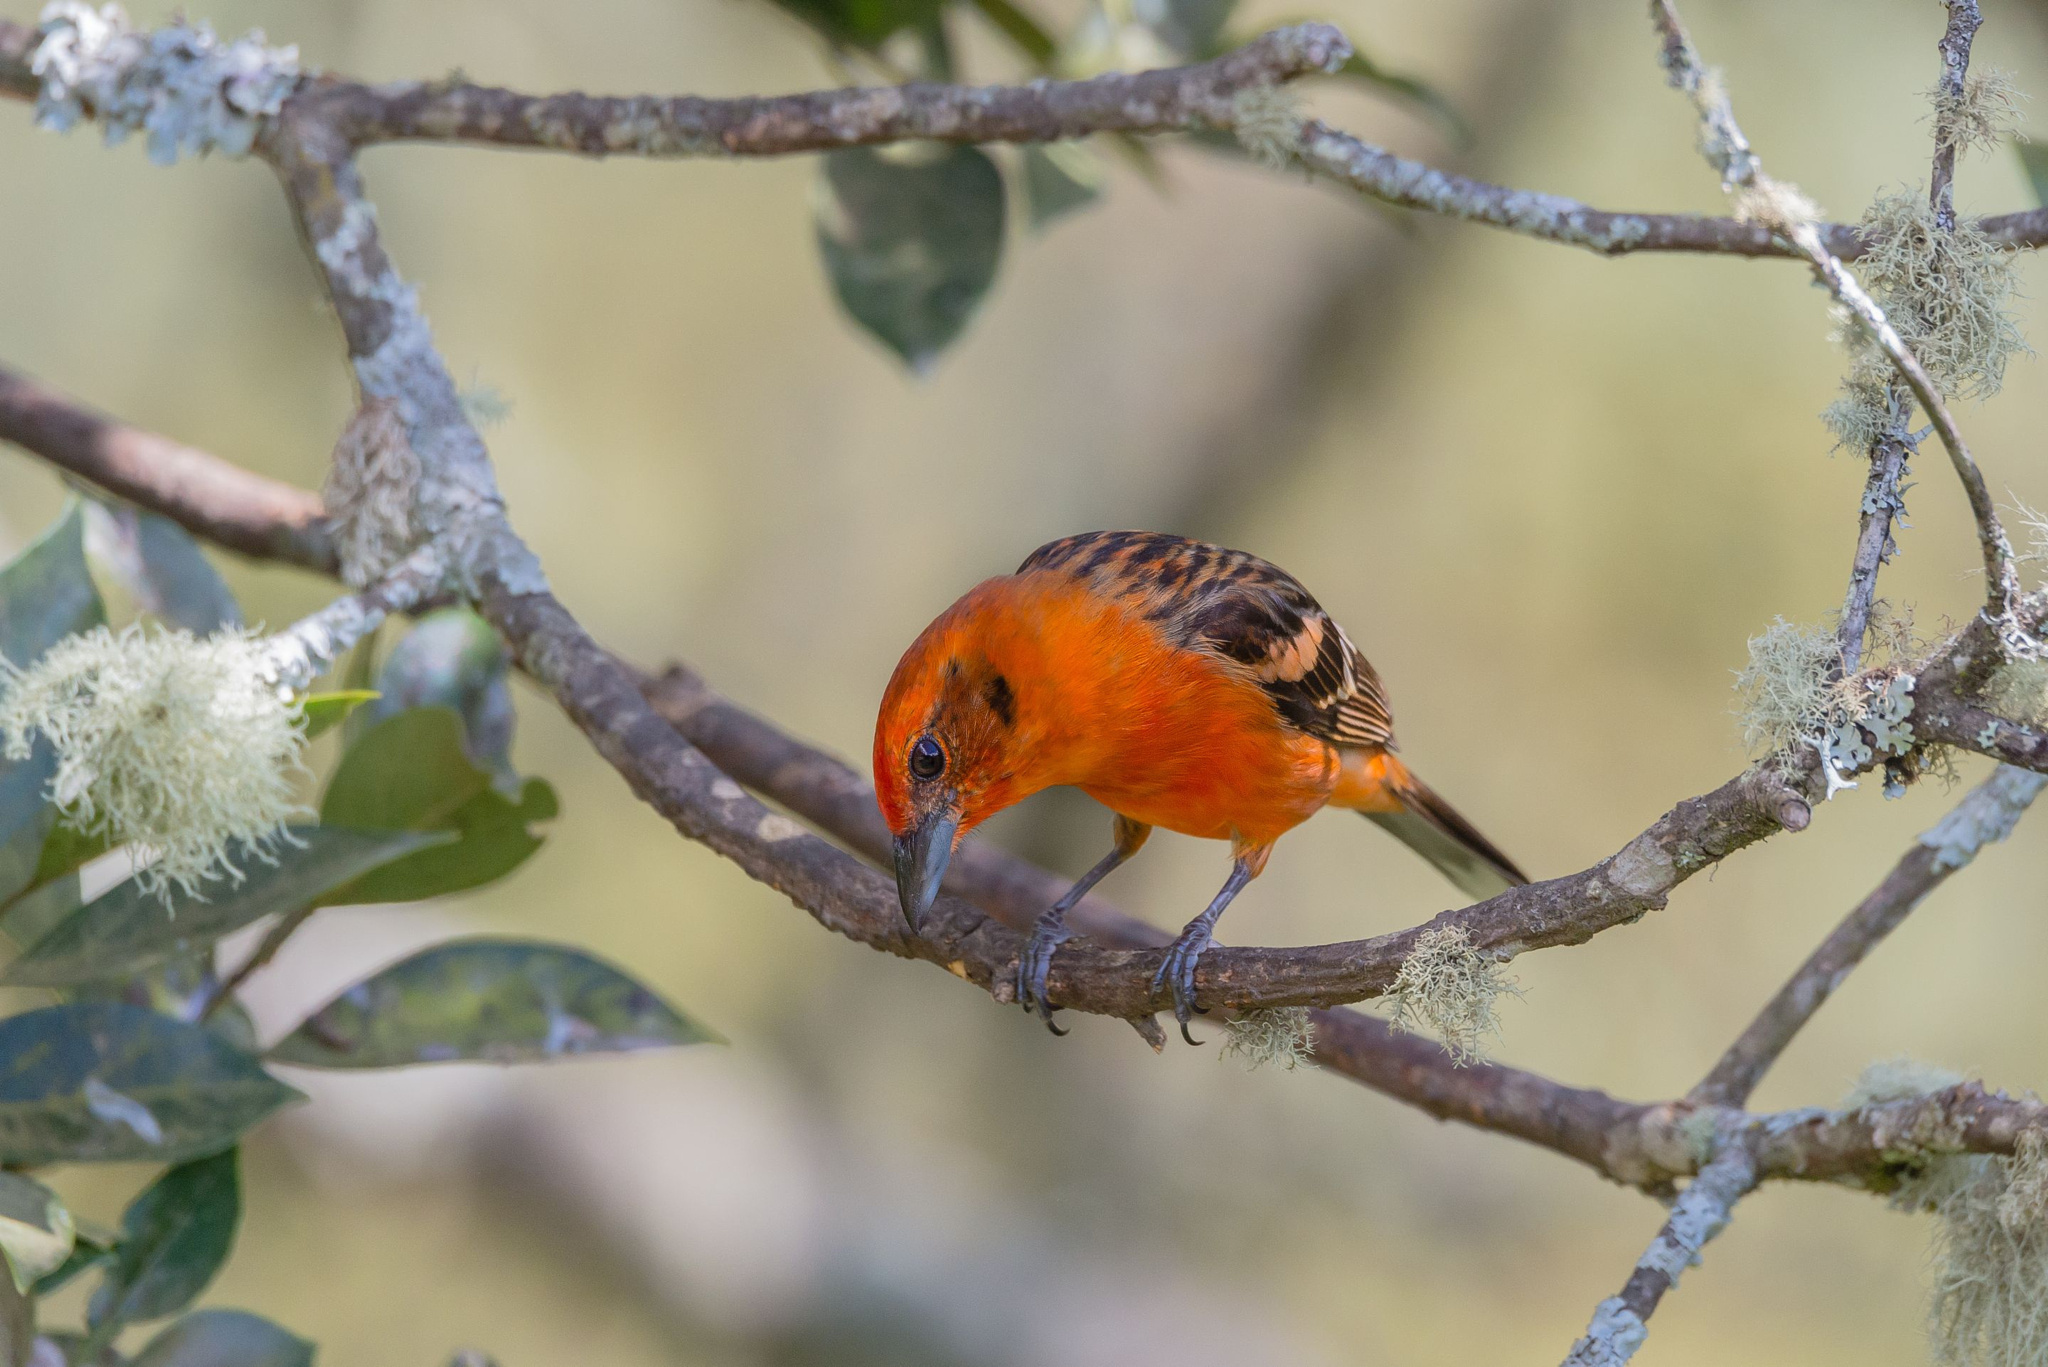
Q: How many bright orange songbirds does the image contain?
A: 1